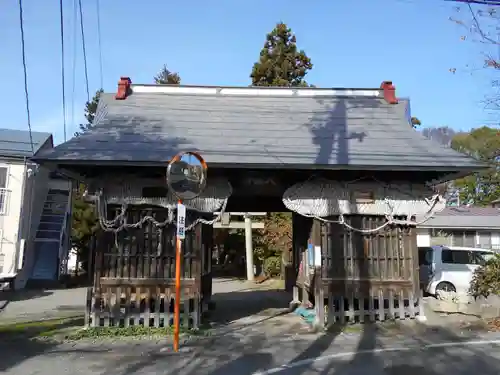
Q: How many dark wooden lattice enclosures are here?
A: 2